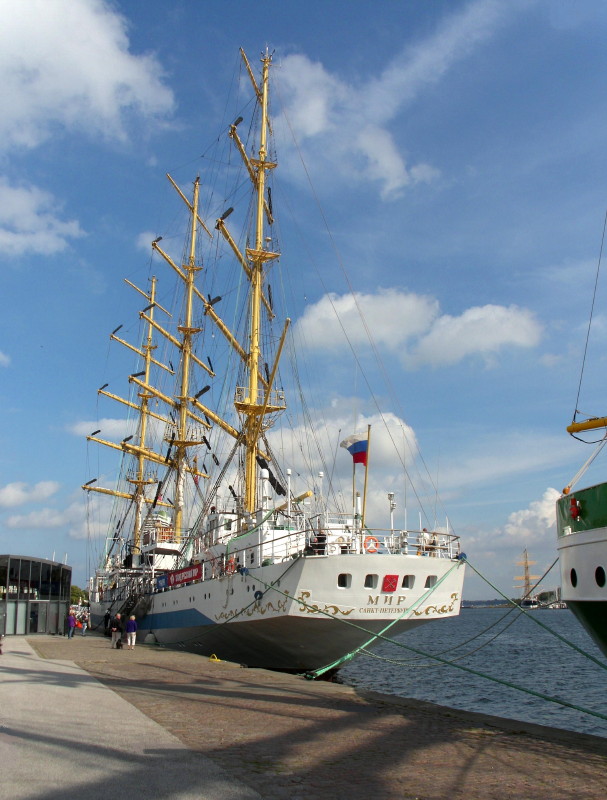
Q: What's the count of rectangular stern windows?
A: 4